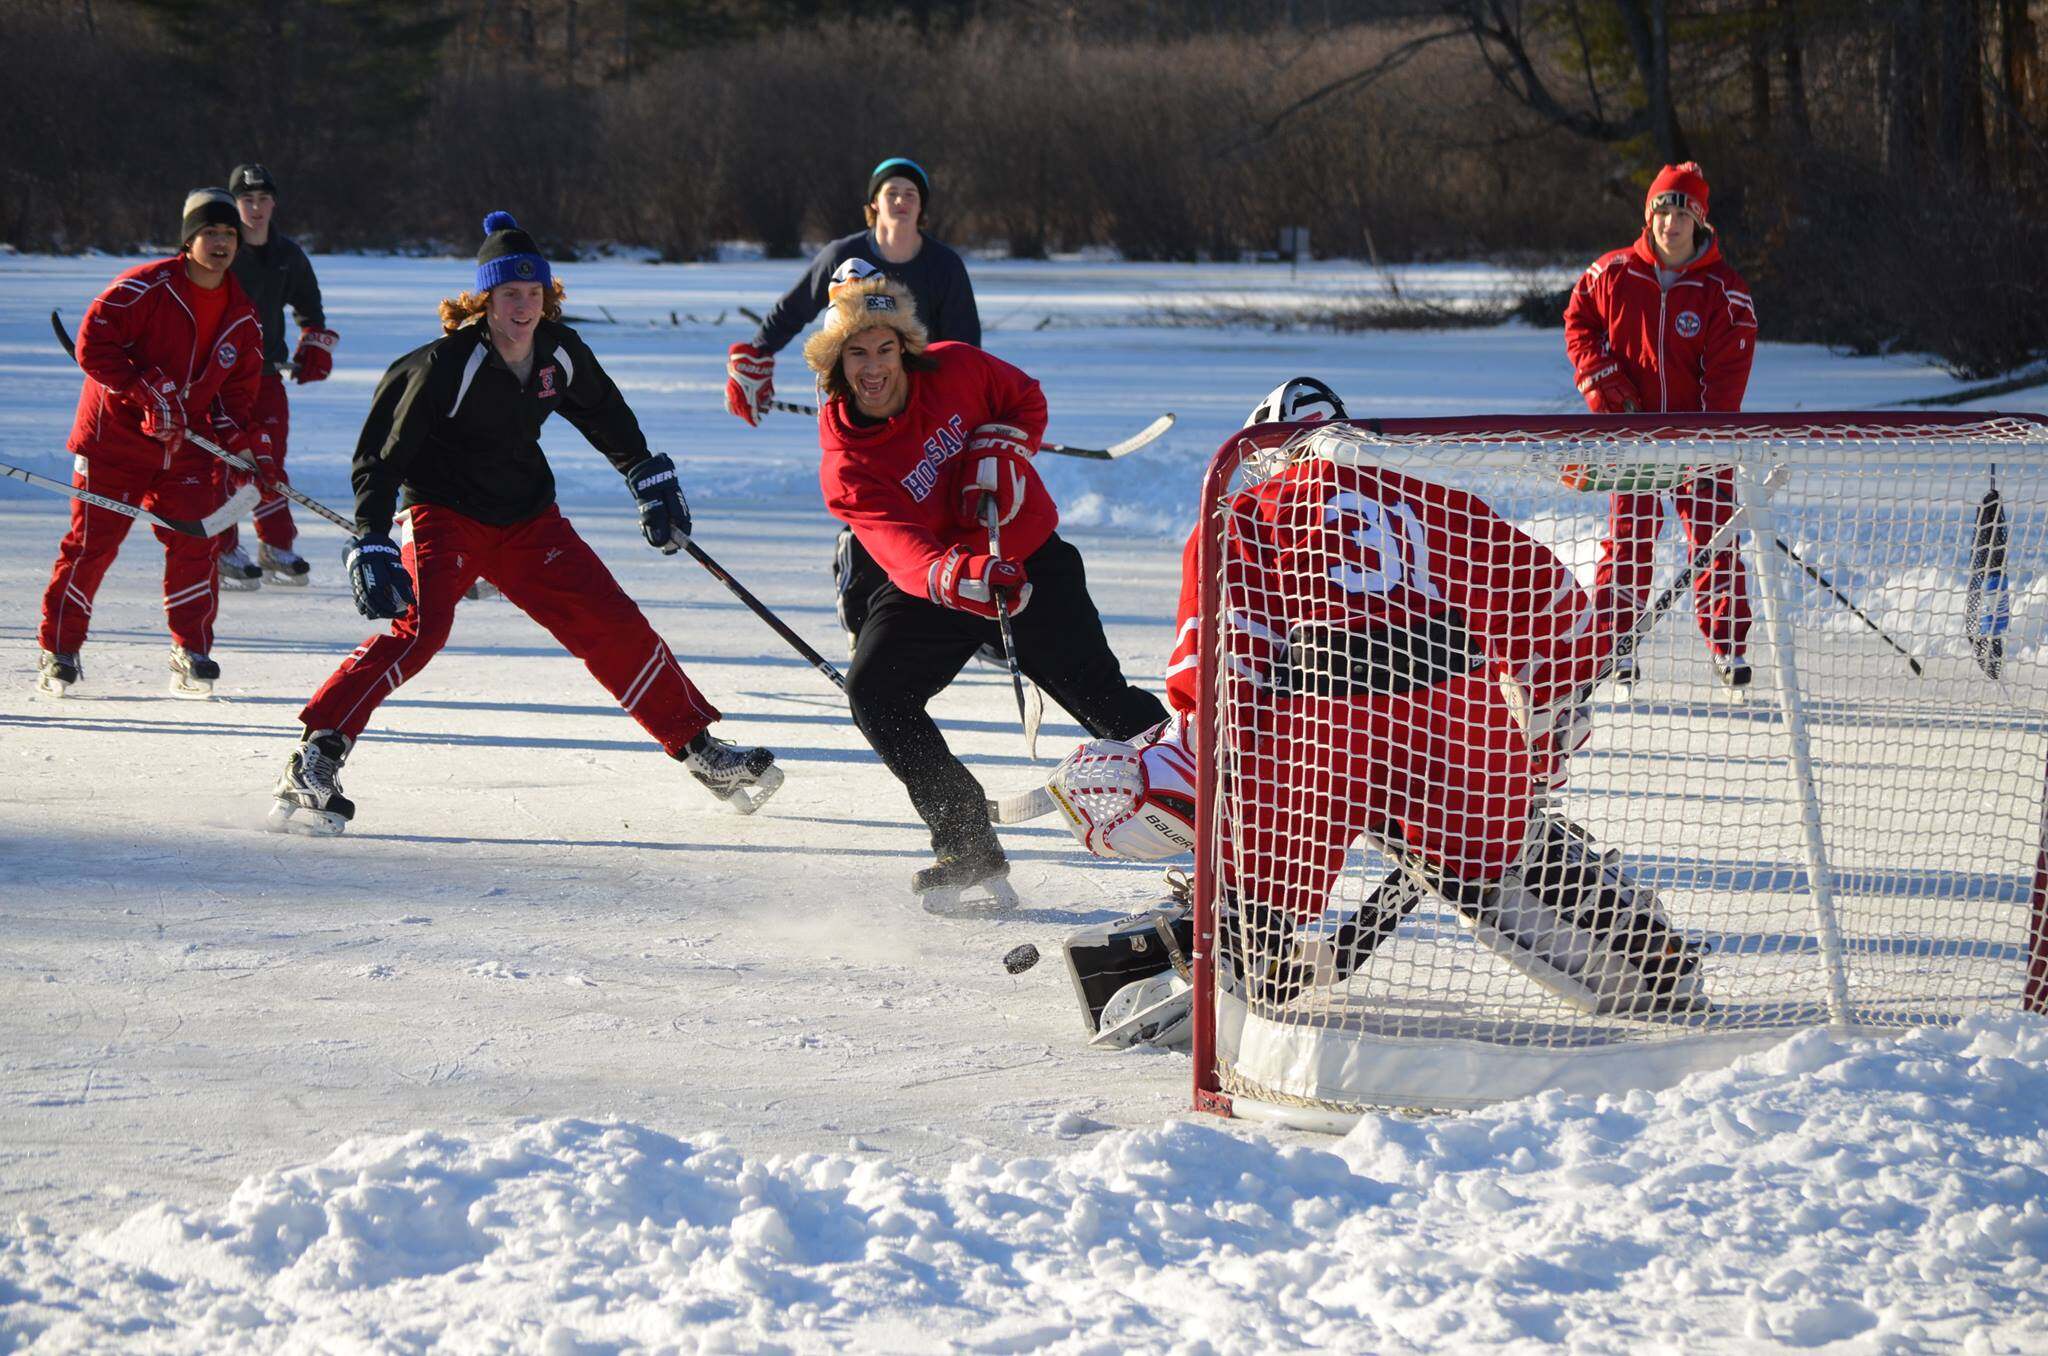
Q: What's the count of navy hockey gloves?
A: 2